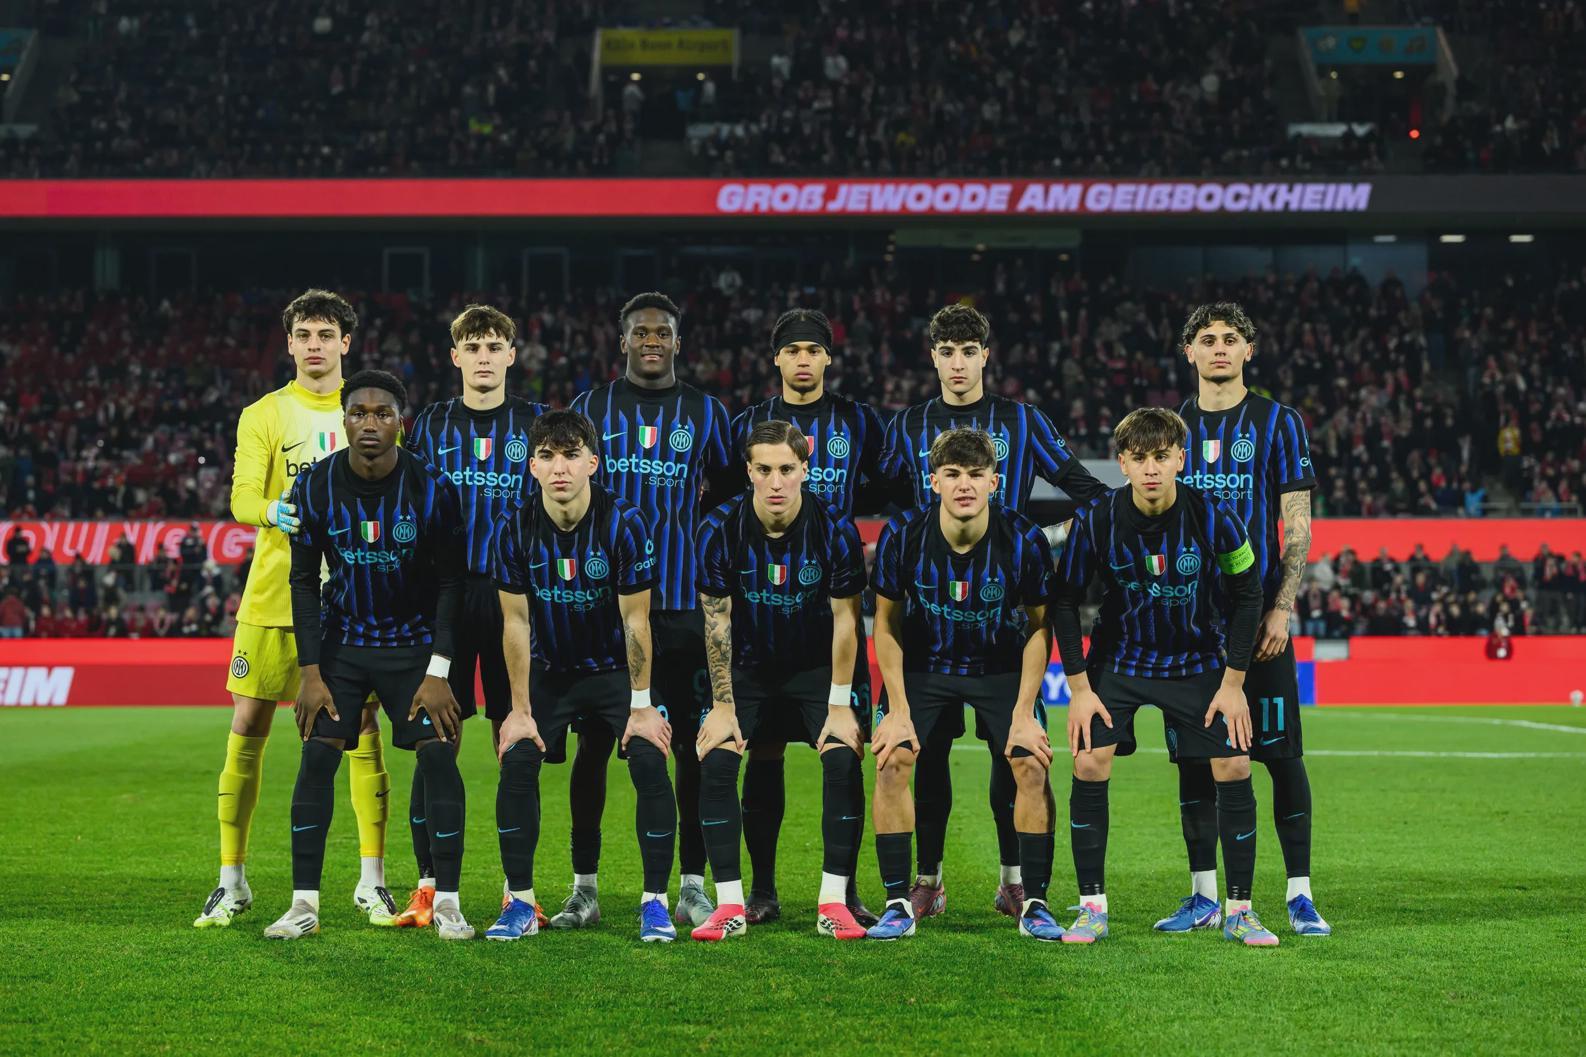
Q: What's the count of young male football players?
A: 11